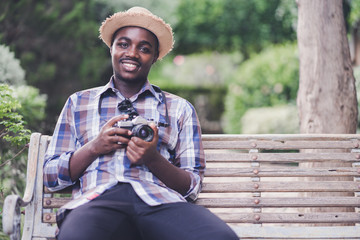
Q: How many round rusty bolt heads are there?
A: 12